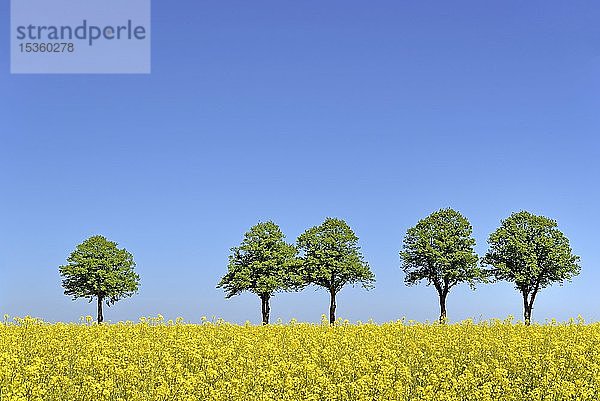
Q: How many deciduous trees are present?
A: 5